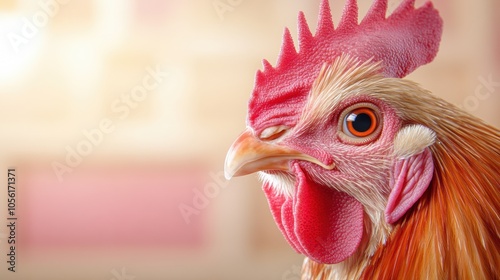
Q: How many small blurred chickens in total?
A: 0